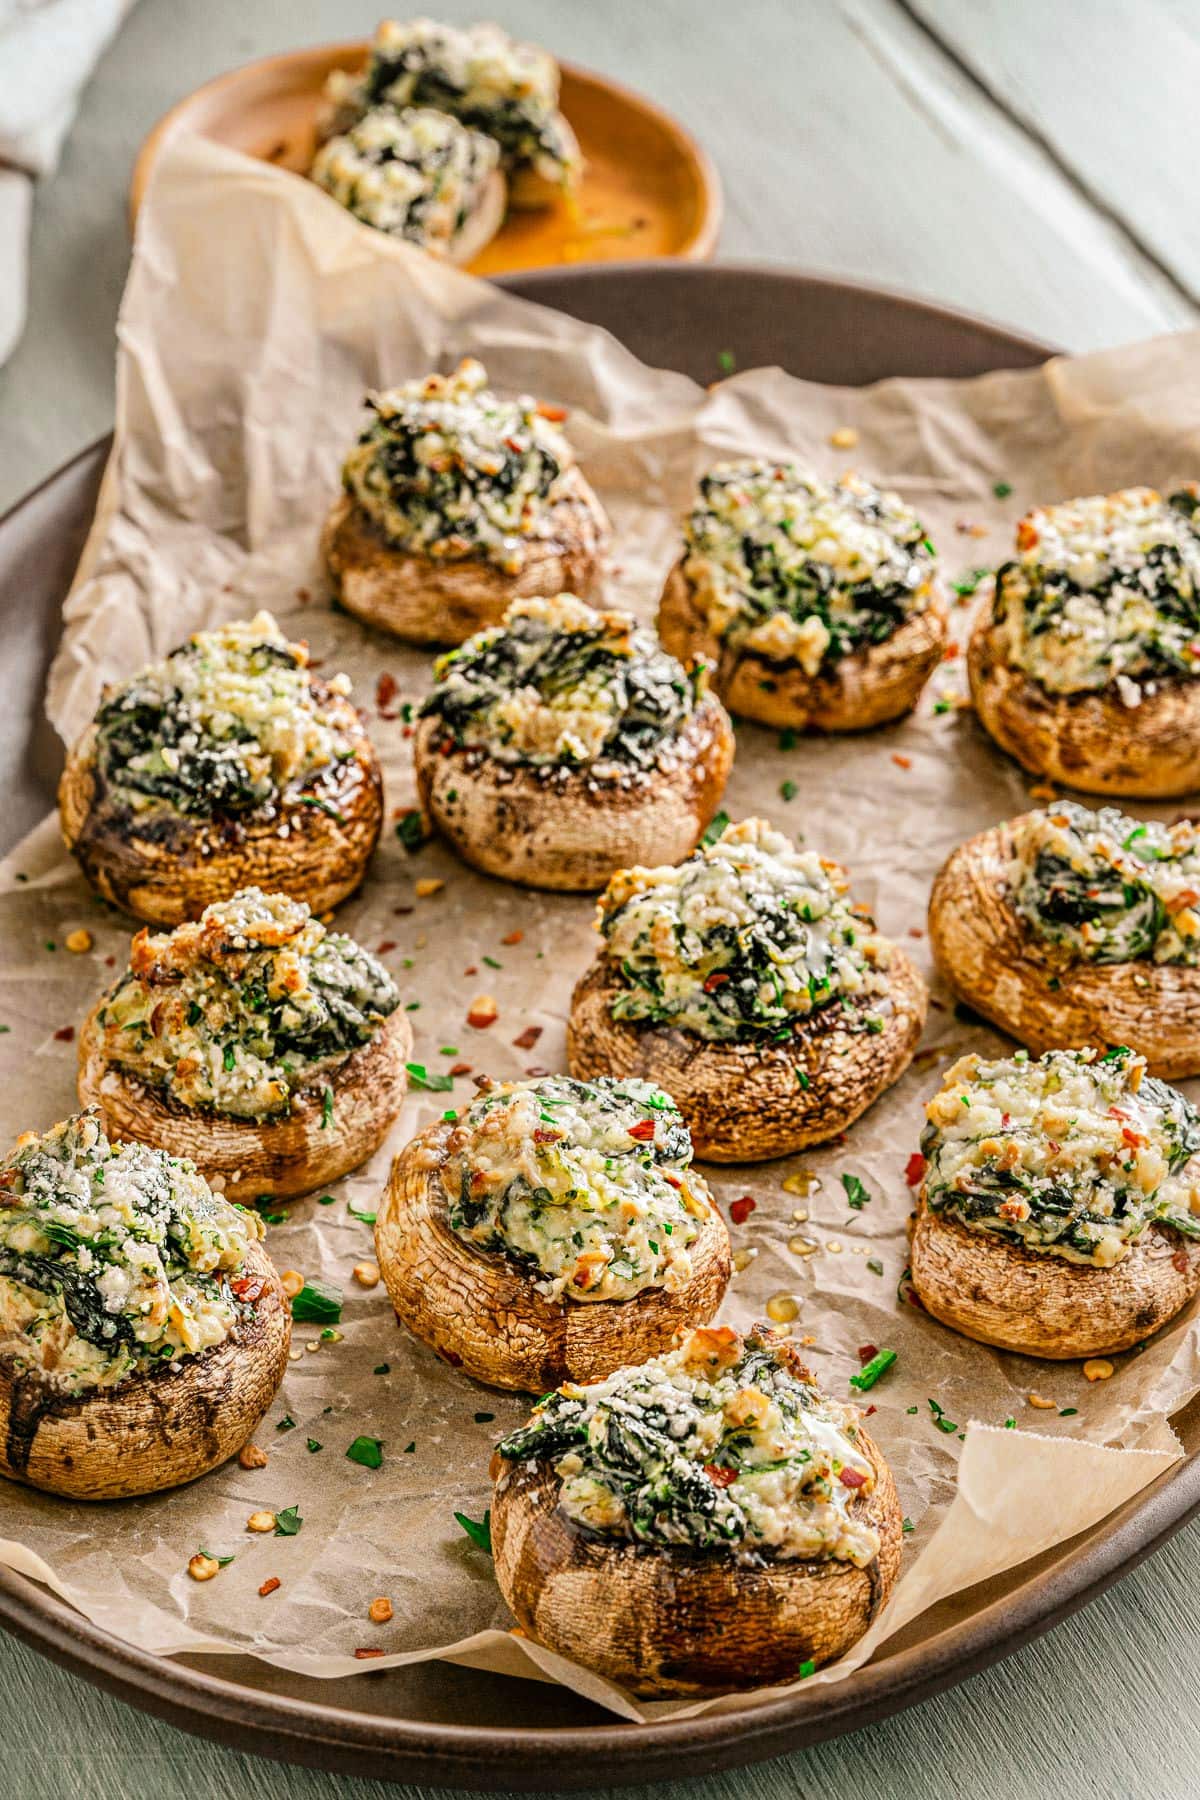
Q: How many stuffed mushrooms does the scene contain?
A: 14